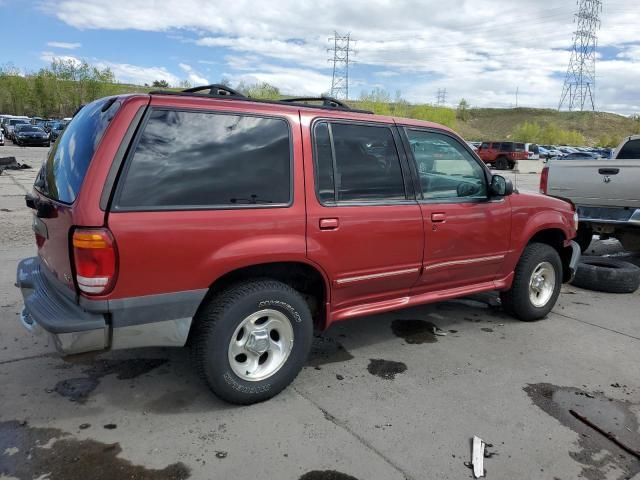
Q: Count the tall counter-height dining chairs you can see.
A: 0